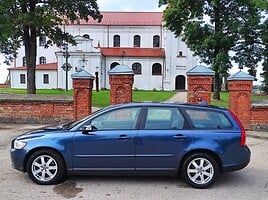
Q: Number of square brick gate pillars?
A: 4